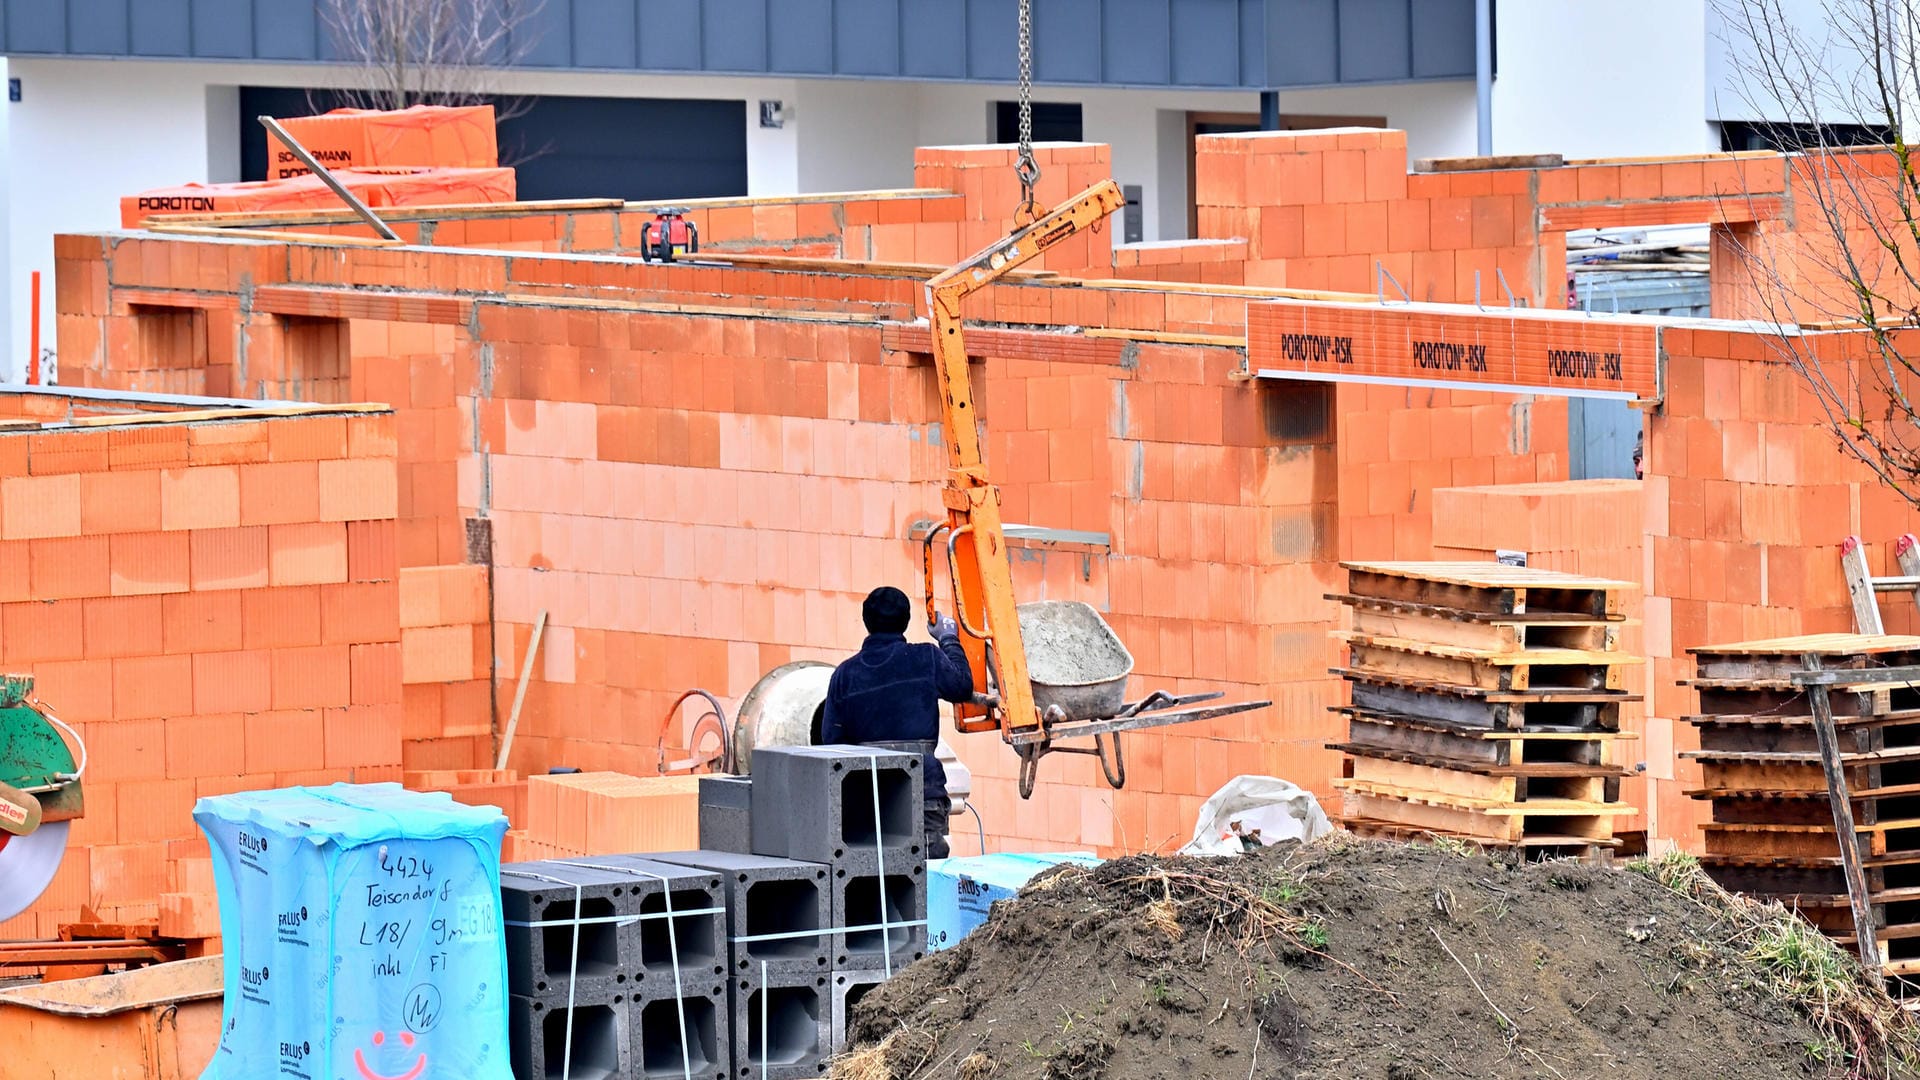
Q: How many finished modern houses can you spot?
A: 1